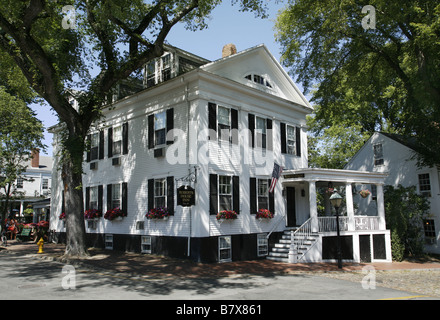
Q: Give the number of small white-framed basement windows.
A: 4